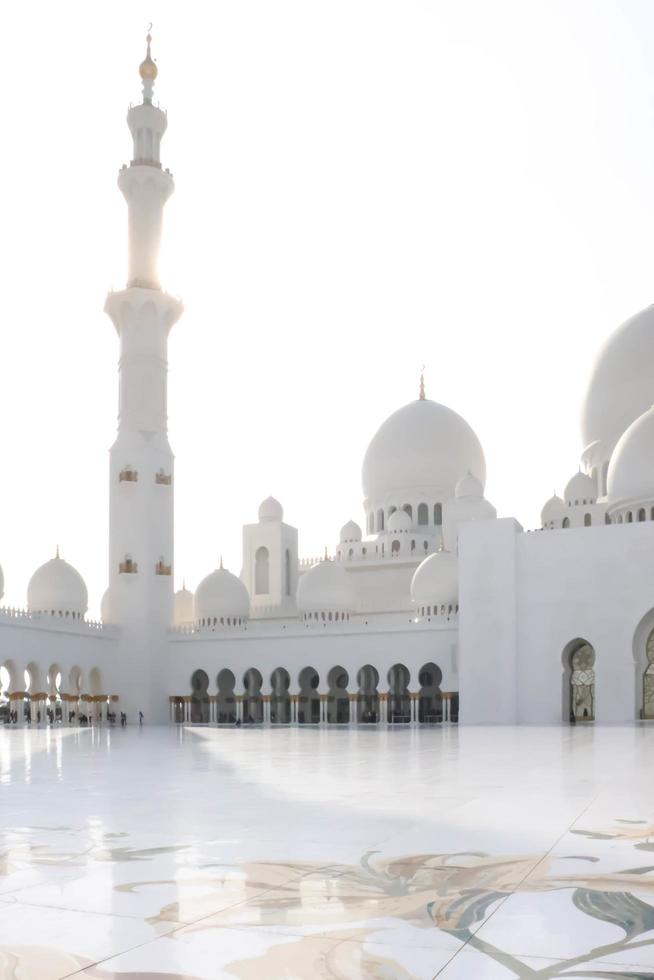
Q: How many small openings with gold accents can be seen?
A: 4